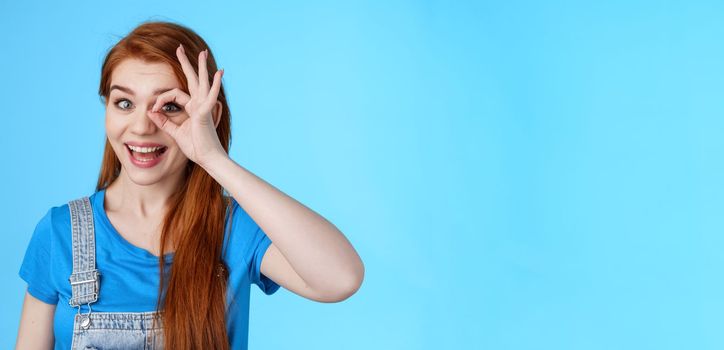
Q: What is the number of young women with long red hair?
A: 1